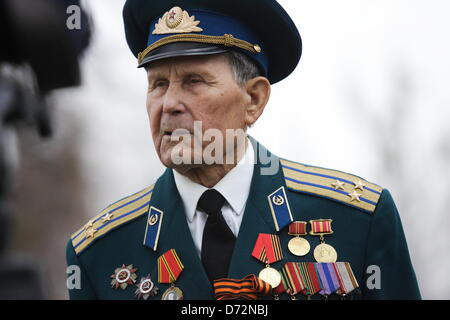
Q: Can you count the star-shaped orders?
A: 2